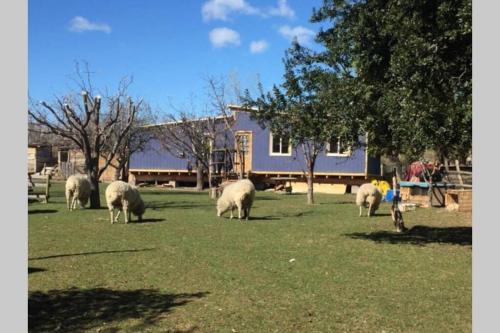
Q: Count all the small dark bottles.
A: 0